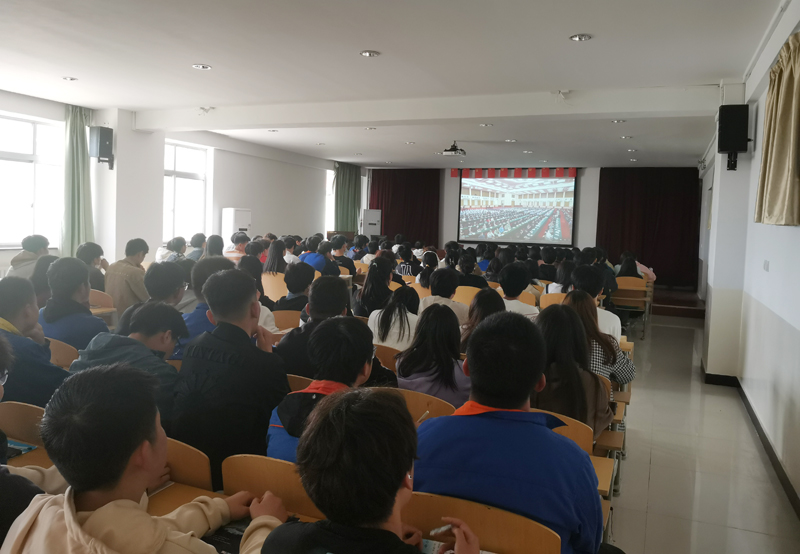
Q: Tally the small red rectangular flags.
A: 10